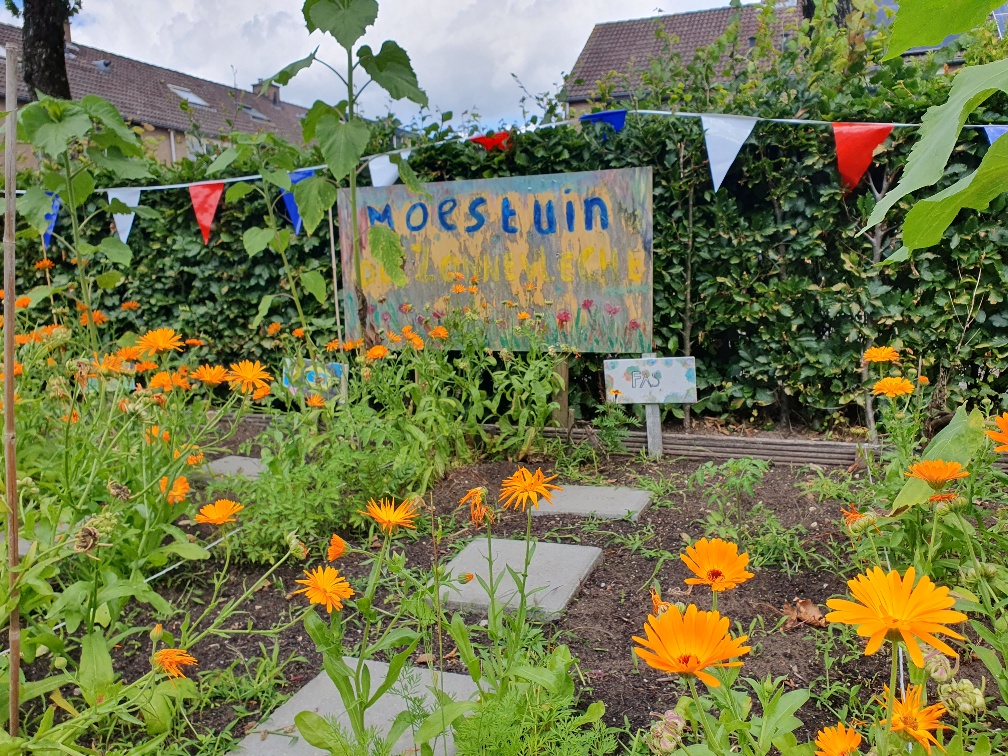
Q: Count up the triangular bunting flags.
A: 10